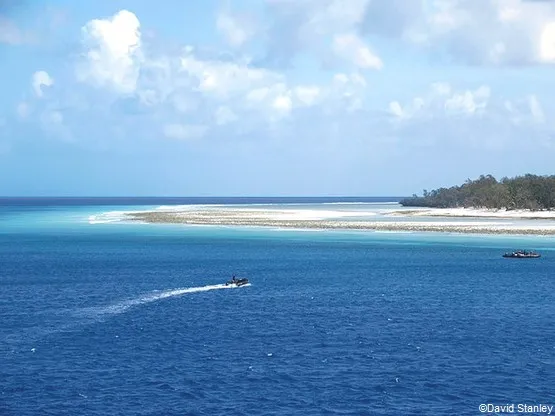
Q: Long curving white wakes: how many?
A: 1